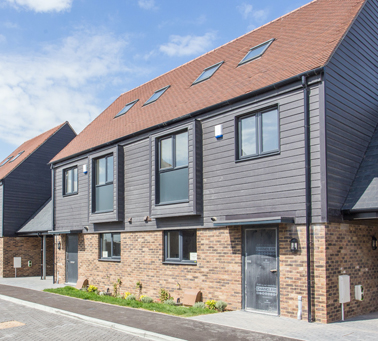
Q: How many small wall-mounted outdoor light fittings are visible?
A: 3